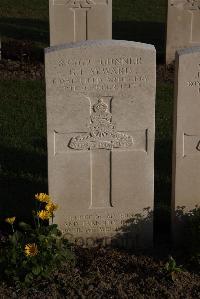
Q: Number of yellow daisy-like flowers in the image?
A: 5